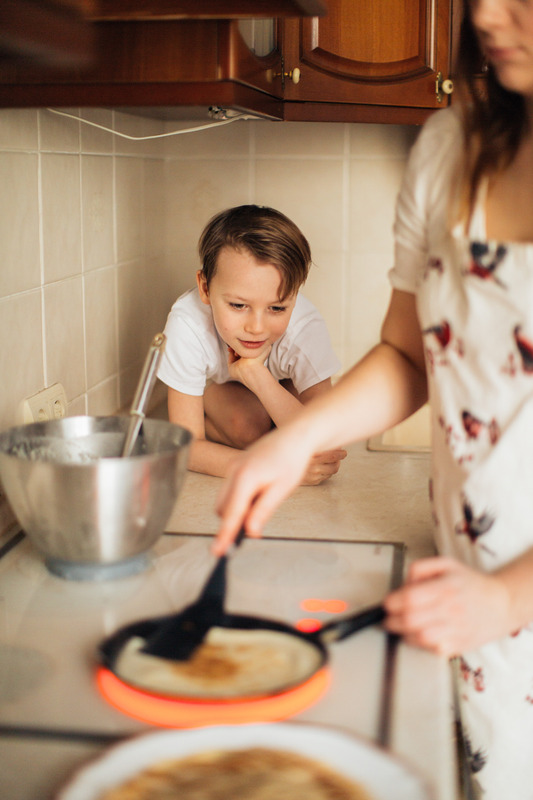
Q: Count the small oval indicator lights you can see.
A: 3